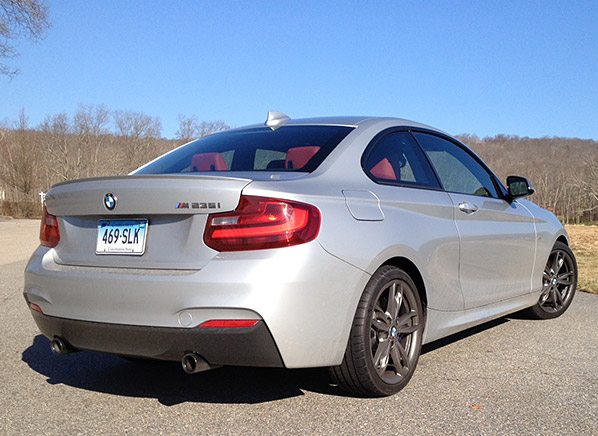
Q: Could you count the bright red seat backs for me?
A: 3